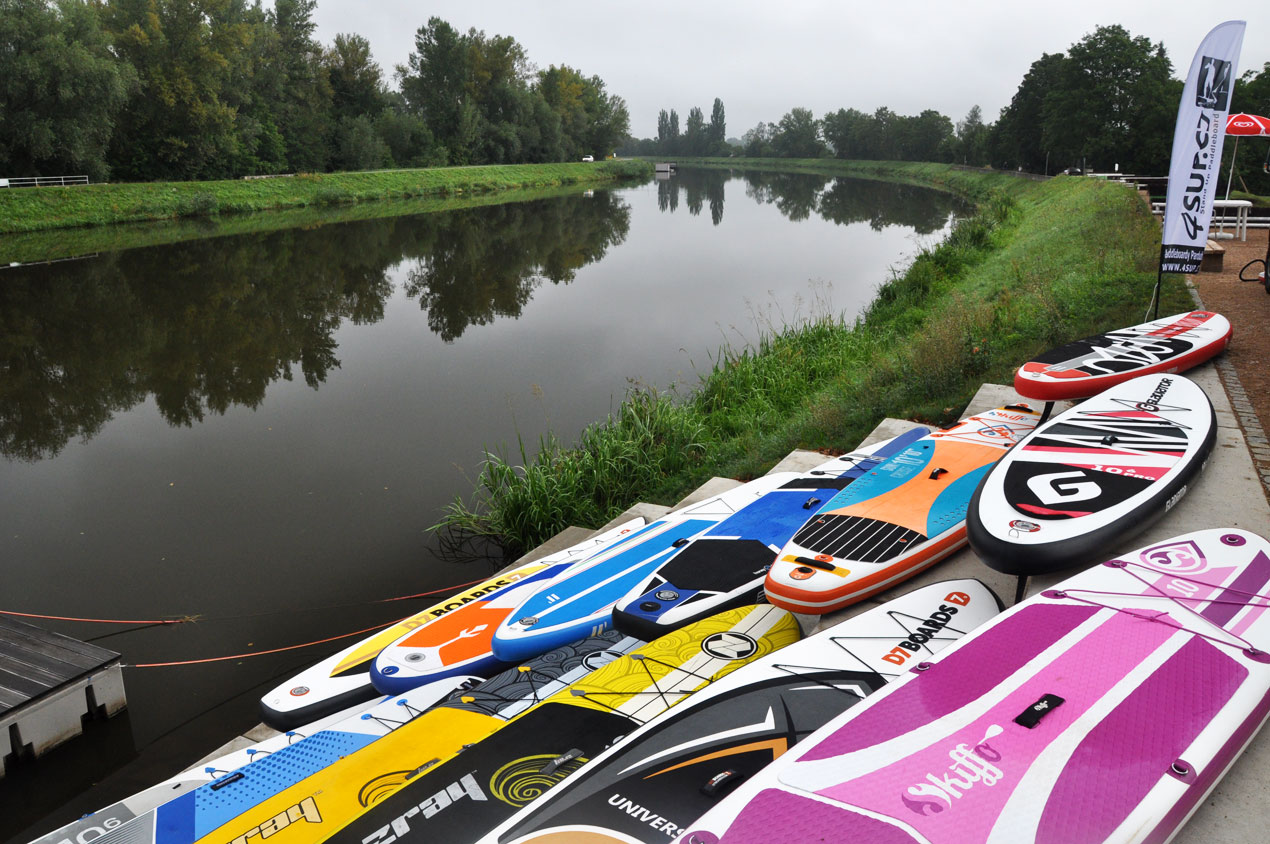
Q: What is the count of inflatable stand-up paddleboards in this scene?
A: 13